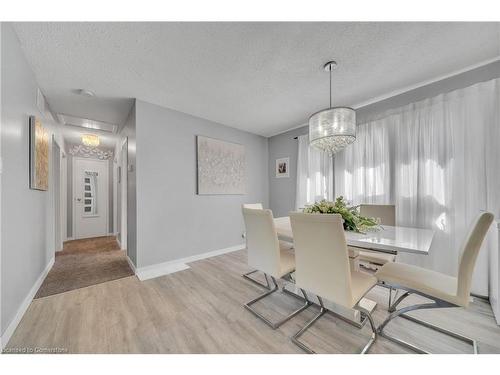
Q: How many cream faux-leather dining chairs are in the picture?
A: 5